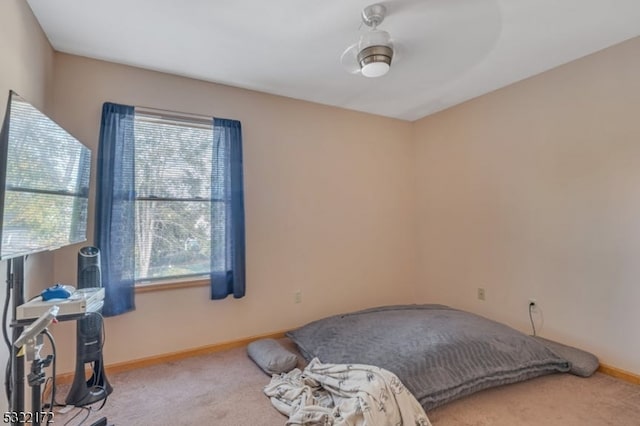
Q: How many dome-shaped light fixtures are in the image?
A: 1